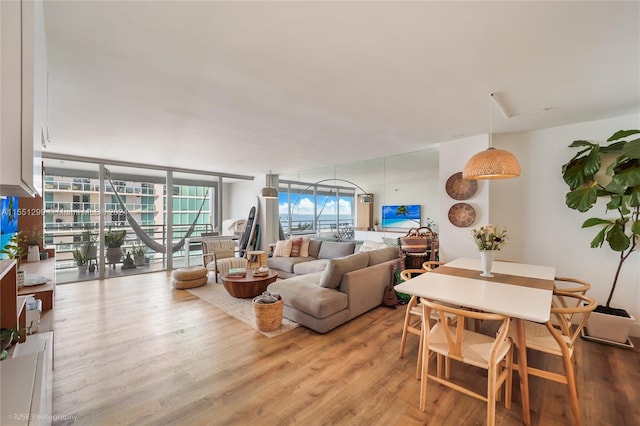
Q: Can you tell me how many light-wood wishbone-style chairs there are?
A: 5